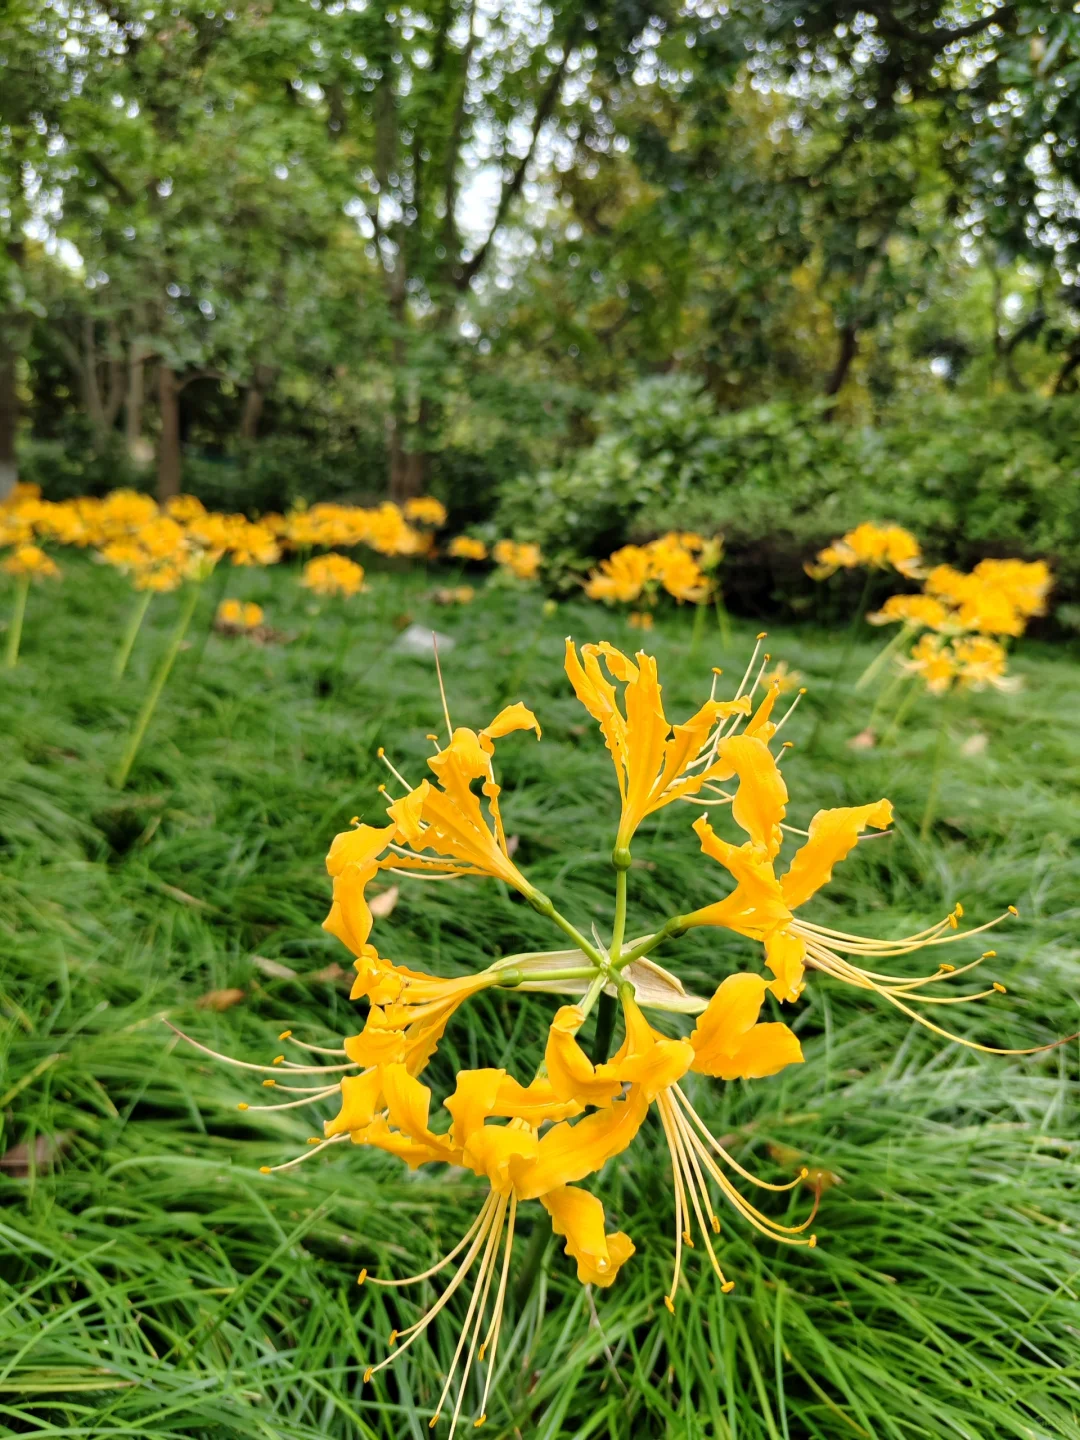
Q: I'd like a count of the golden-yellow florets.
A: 6